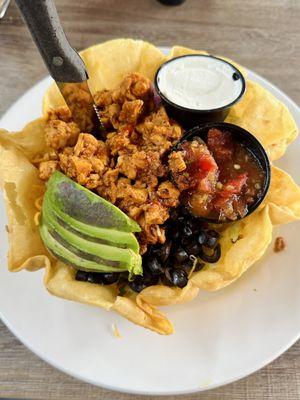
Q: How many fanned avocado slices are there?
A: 4